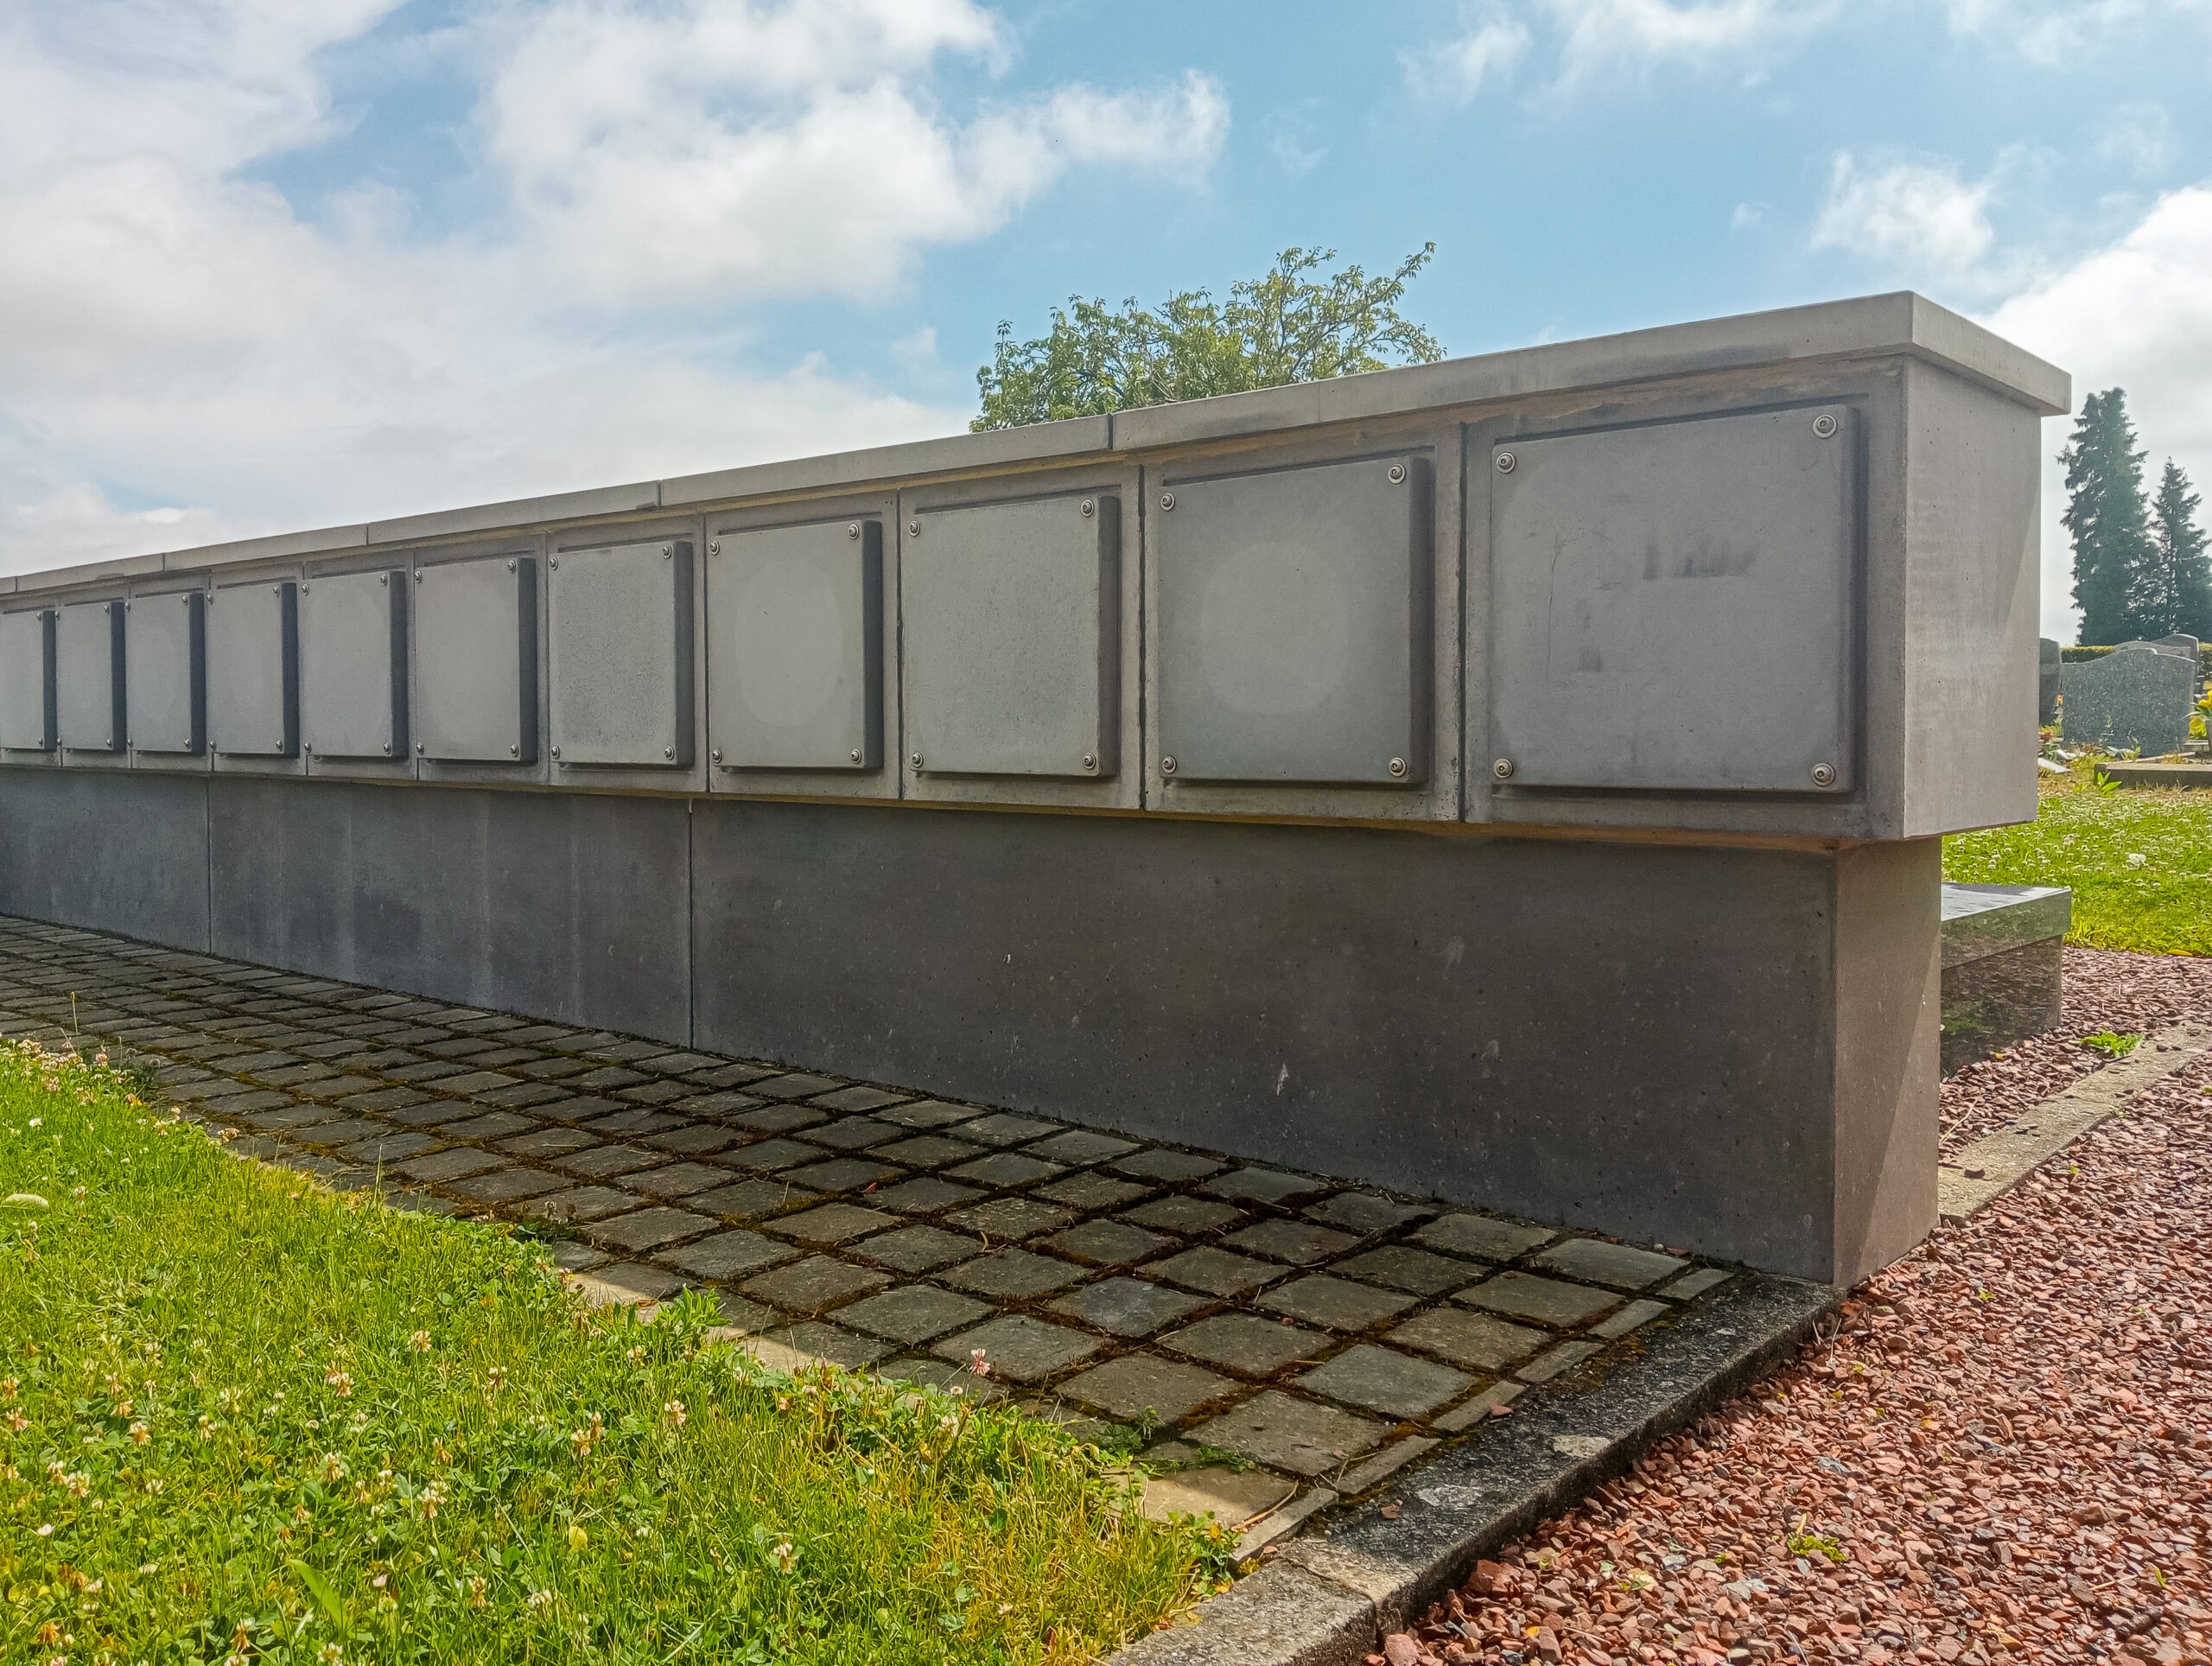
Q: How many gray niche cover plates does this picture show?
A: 11